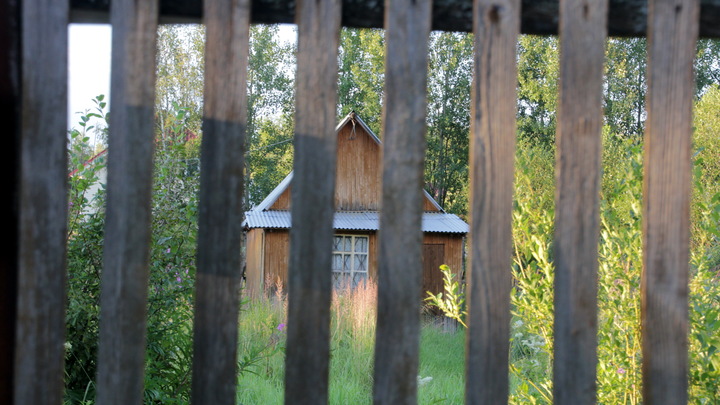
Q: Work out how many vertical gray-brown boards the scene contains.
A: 8